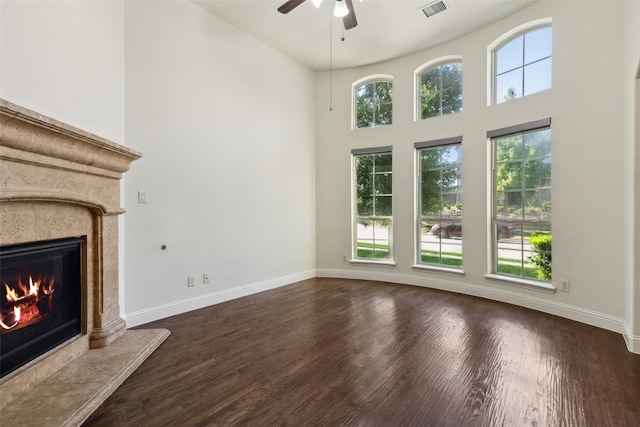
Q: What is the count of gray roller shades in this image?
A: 3